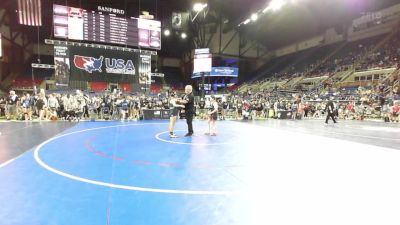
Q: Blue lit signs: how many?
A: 1